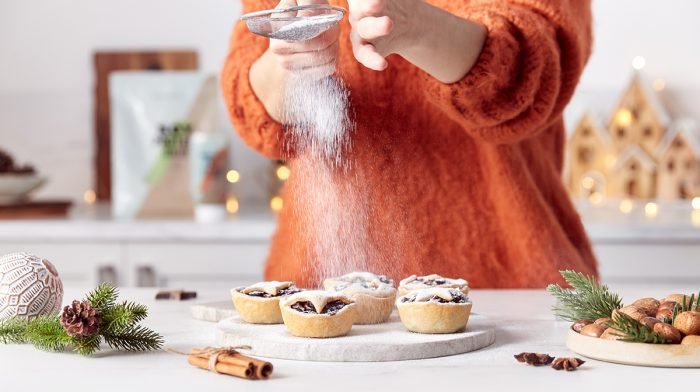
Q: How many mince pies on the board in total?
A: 5